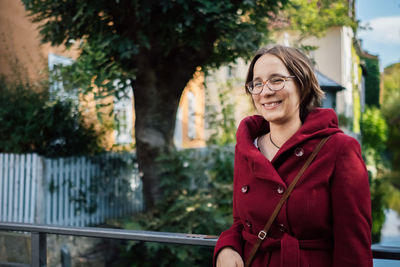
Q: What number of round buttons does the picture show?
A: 5